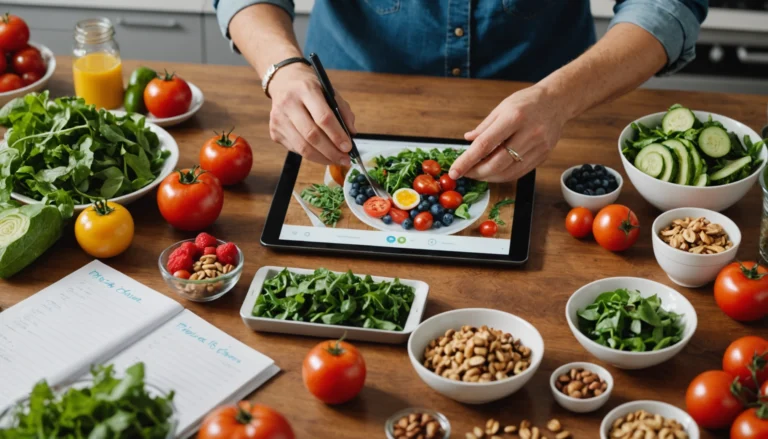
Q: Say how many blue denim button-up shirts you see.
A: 1